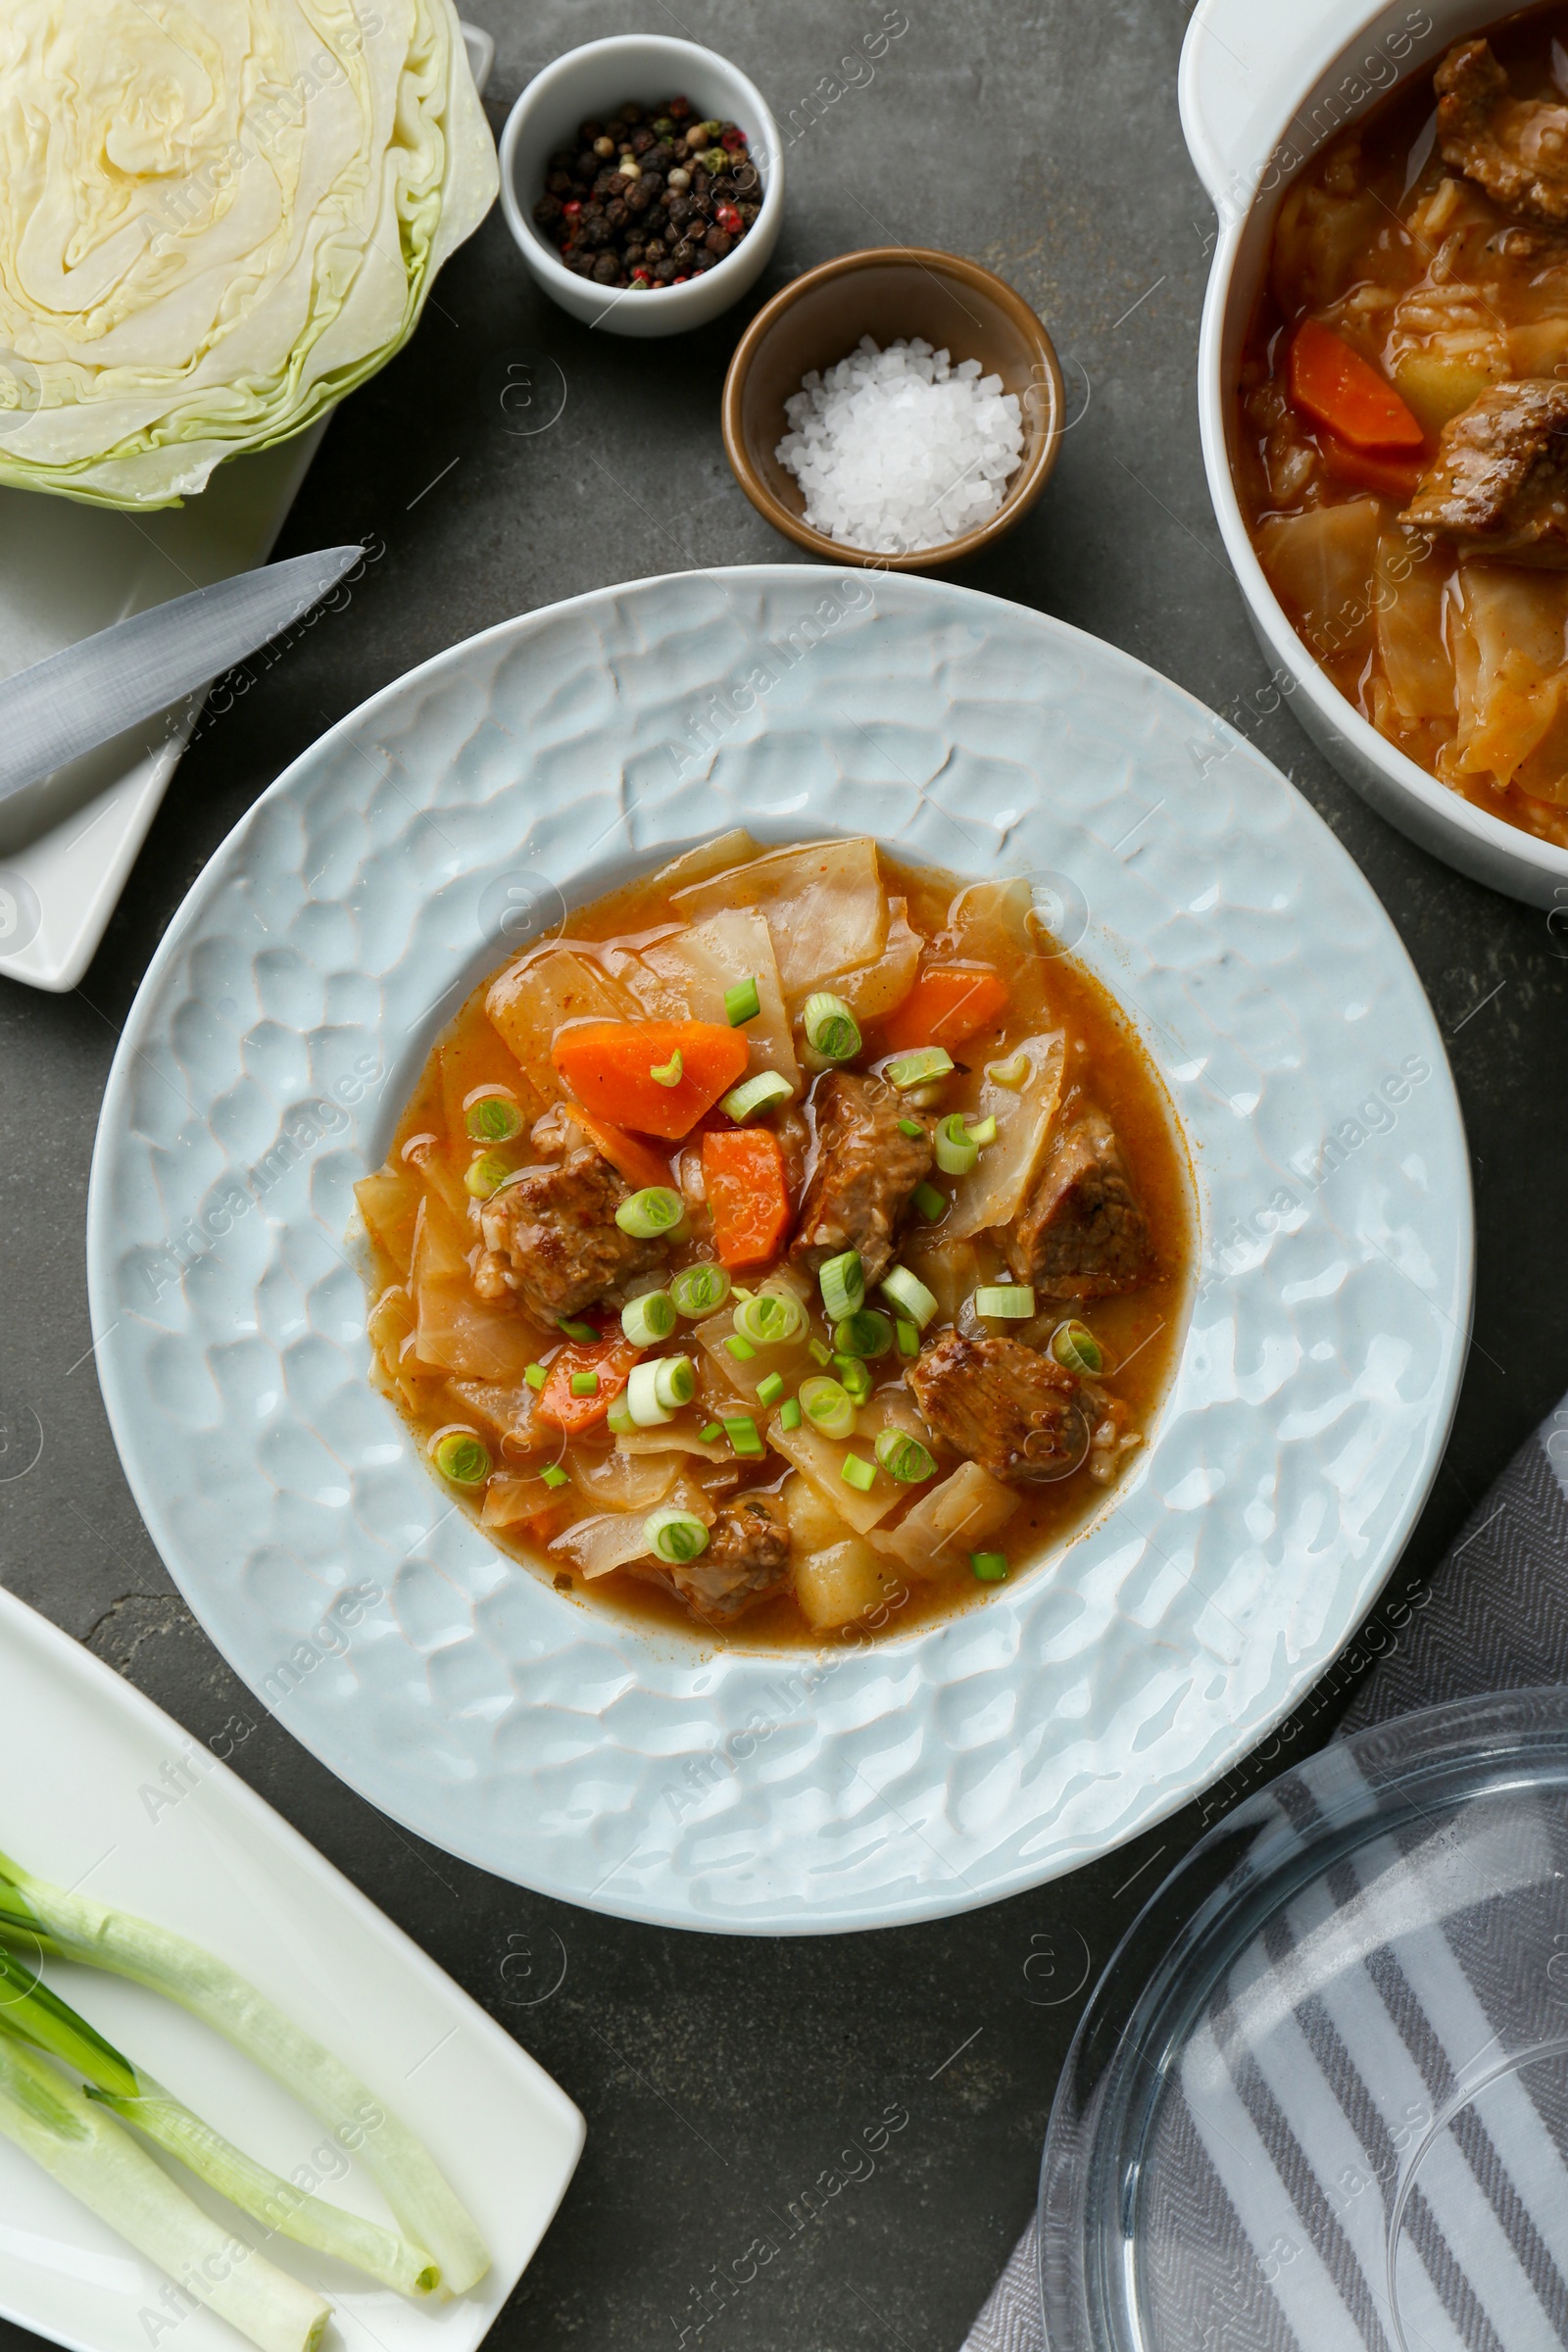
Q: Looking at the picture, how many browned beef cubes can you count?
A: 7